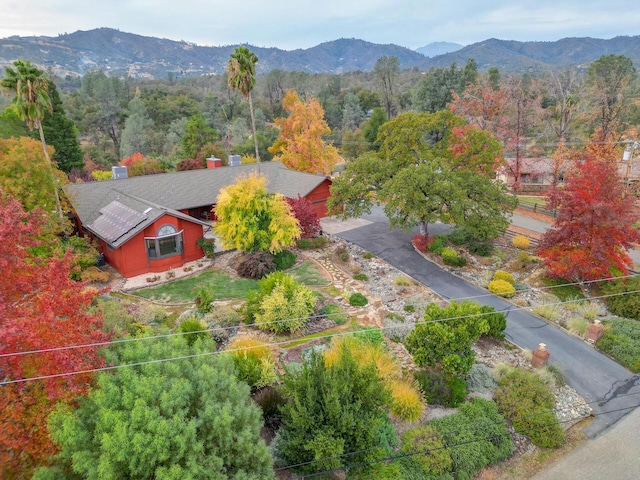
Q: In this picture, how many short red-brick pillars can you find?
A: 2